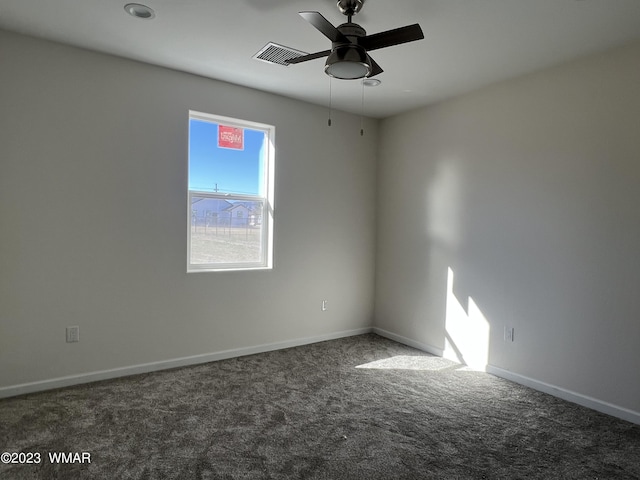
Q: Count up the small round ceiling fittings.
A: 2